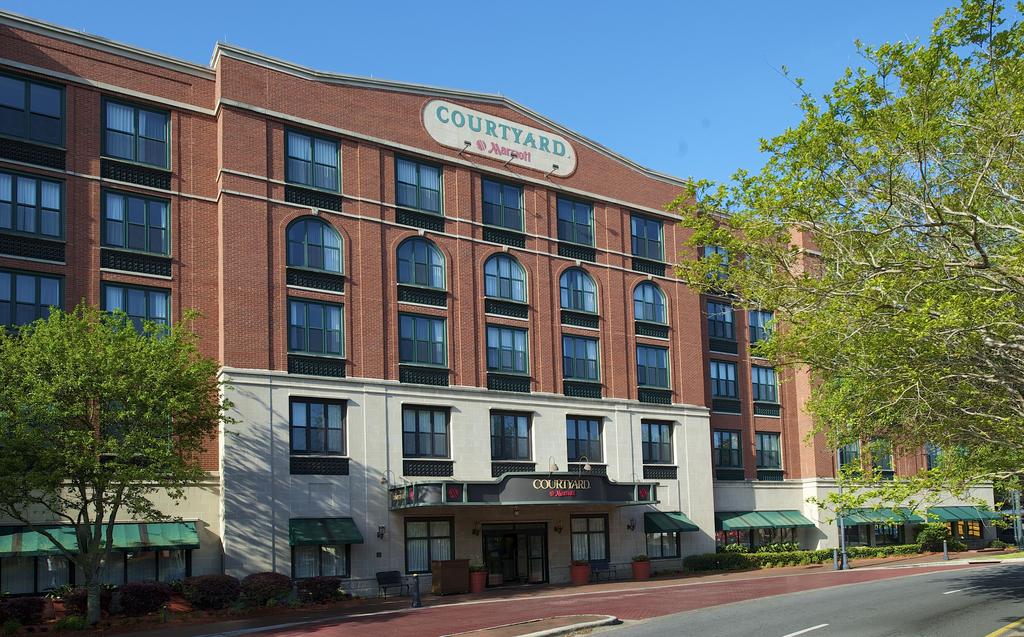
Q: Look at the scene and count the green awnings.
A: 6